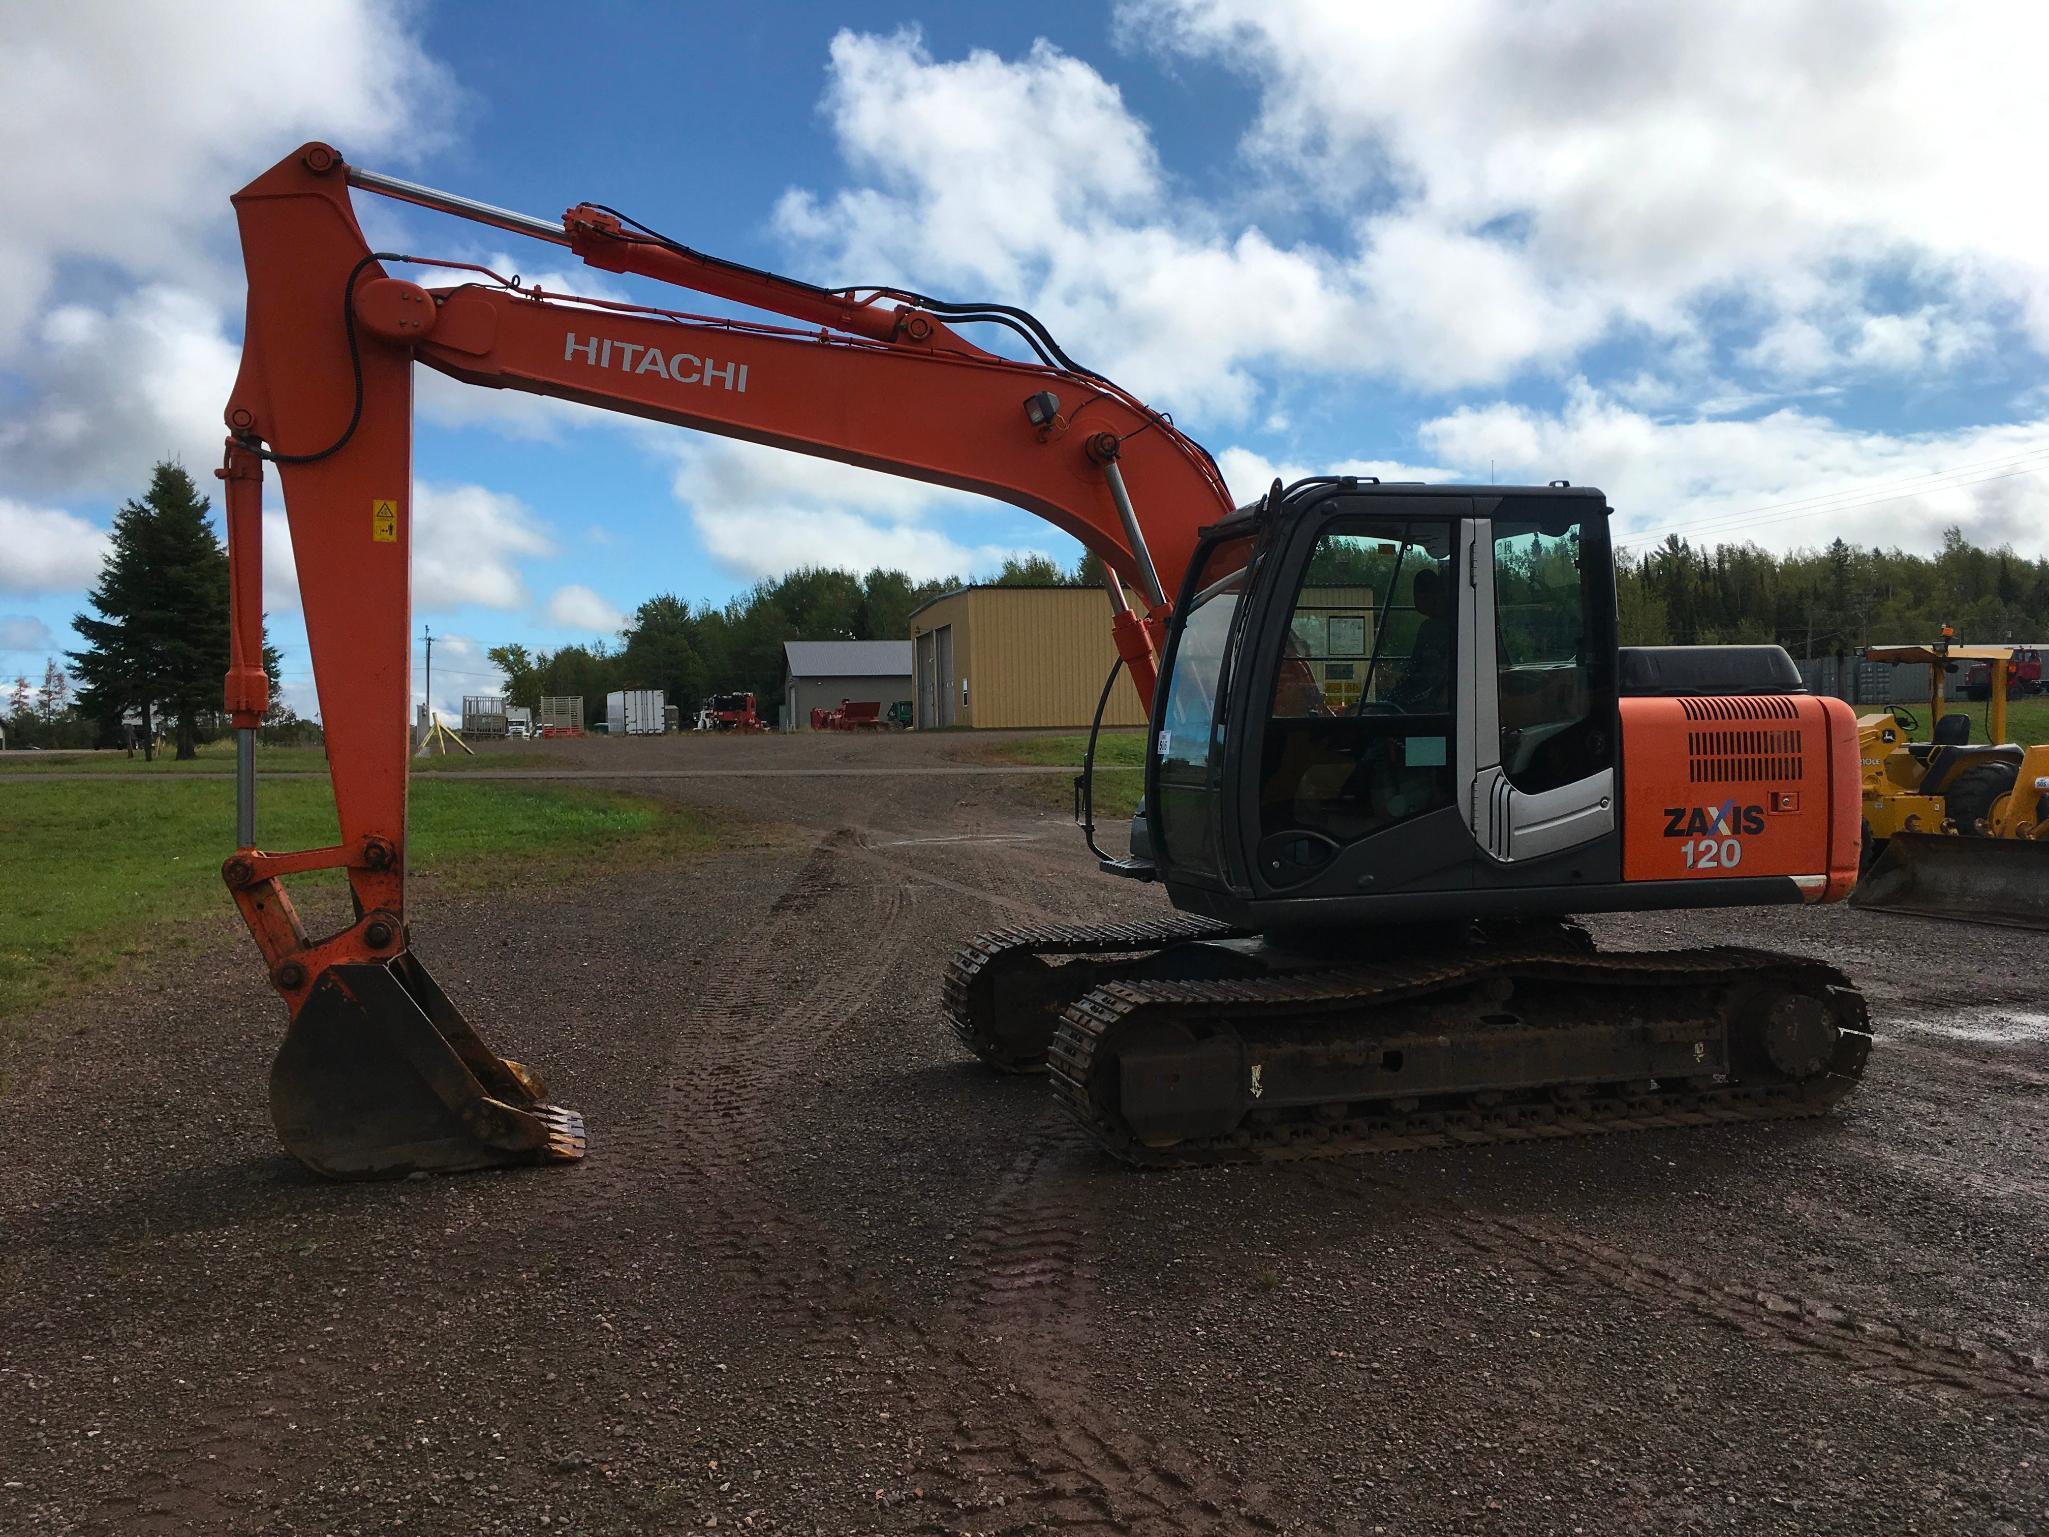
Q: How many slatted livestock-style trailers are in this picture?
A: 2